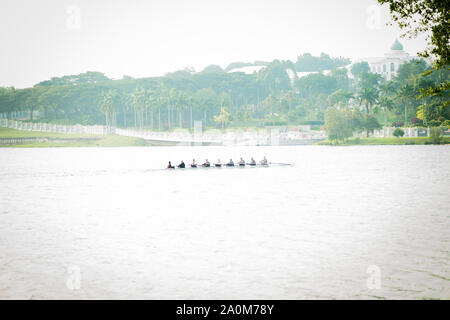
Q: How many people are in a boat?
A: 9